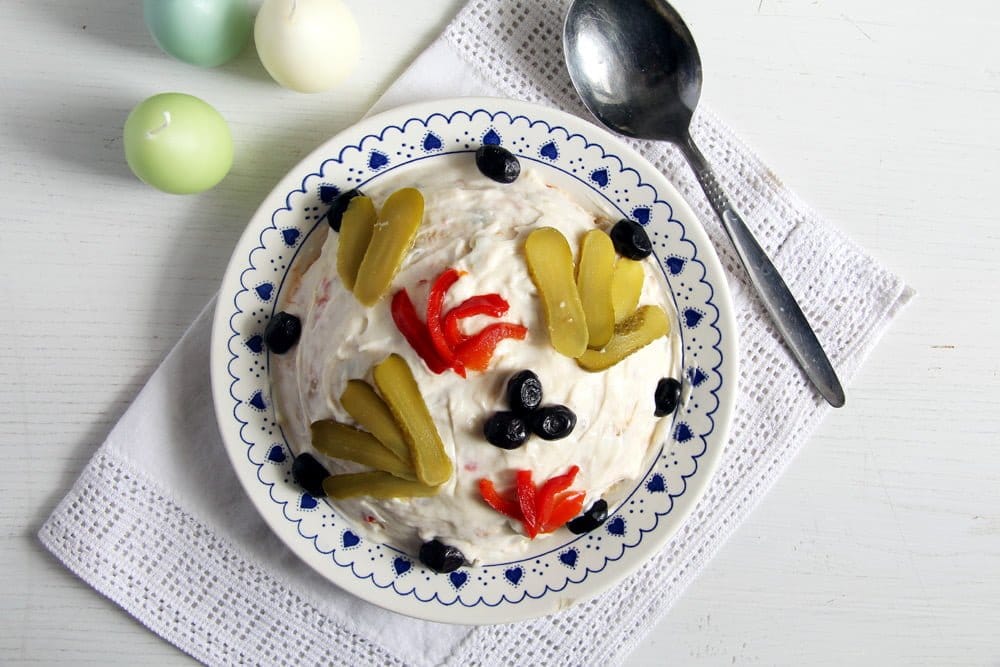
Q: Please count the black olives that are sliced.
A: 0